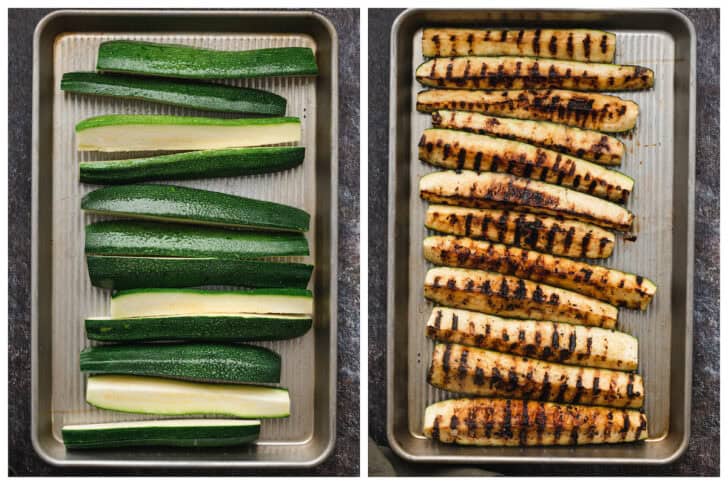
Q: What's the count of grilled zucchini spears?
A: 12